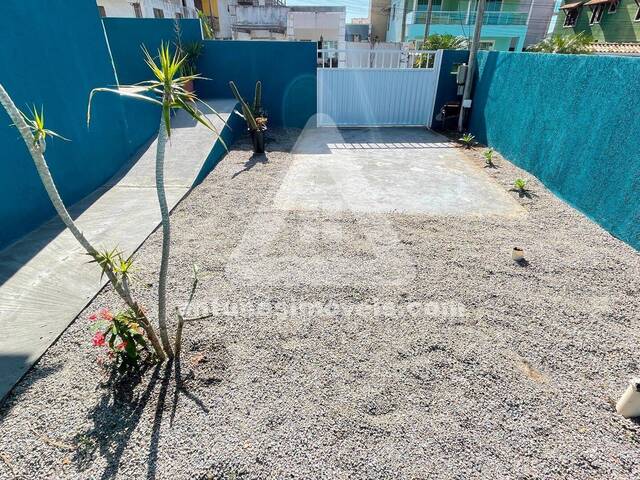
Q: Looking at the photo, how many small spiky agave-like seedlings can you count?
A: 3